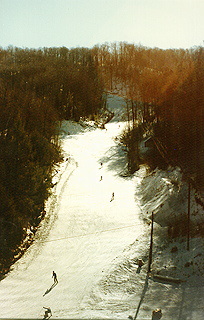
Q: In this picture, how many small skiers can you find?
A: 5